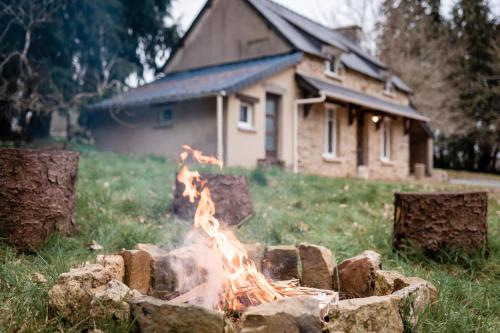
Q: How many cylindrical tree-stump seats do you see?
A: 3